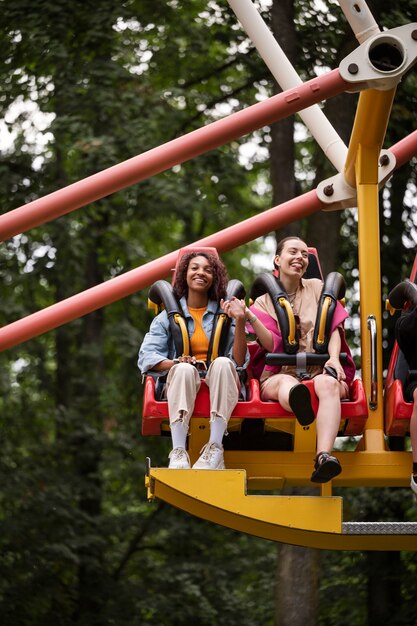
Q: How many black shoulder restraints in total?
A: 5